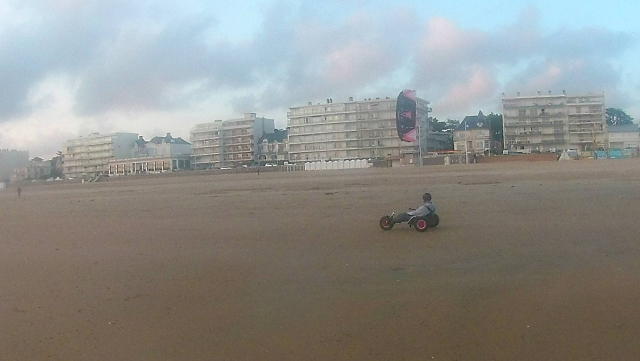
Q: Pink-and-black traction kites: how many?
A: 1